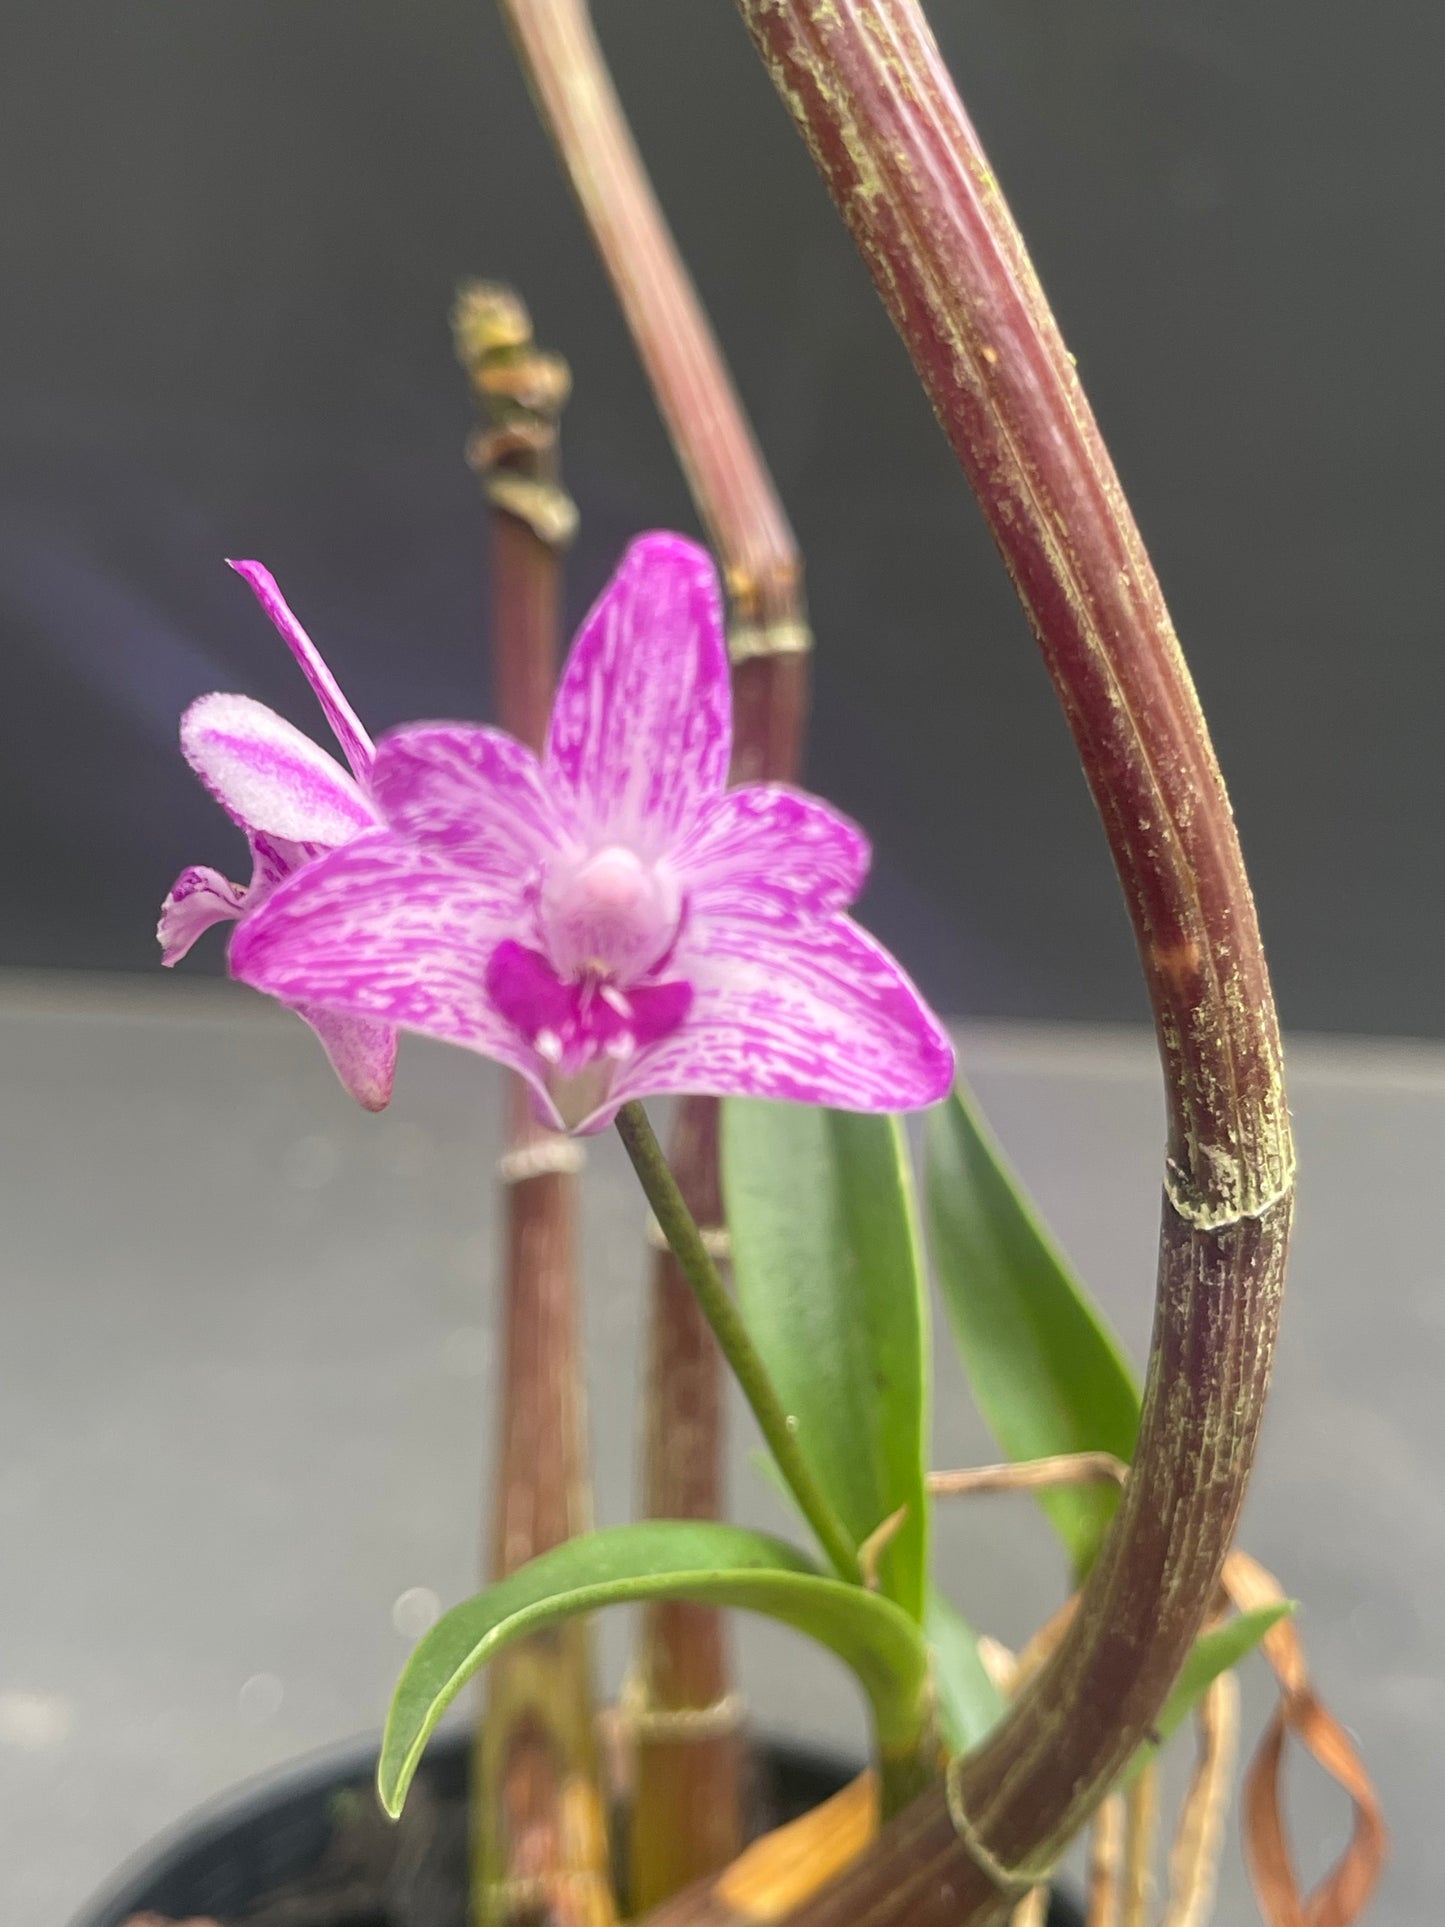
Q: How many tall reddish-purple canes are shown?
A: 3